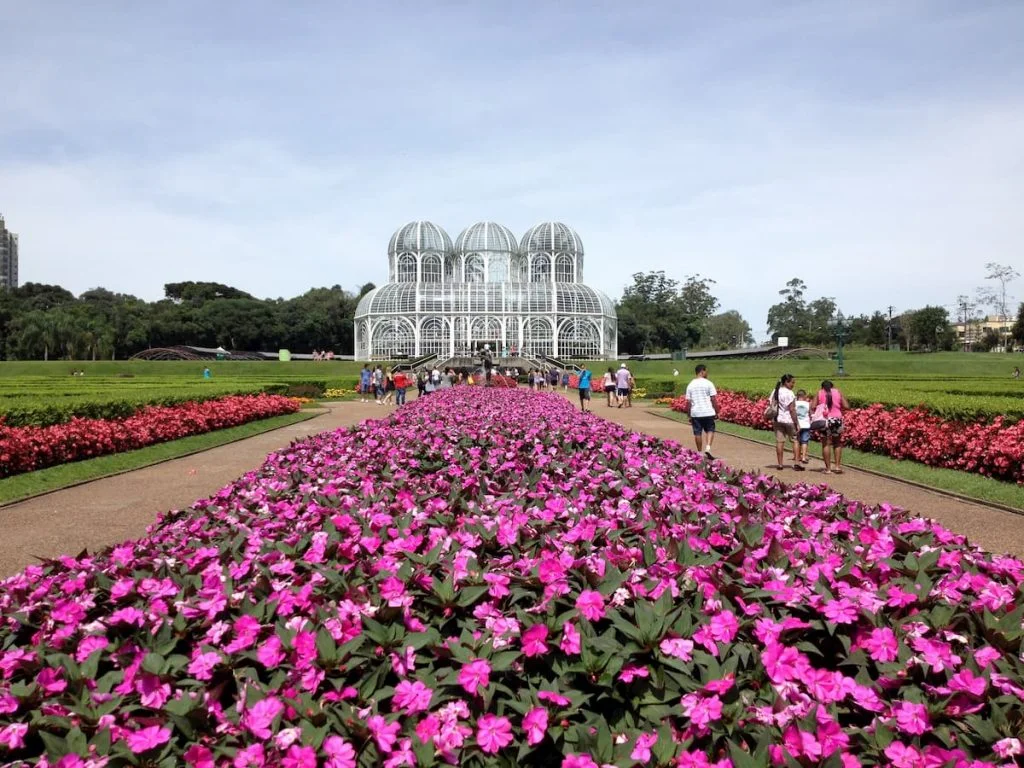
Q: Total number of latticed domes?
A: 3